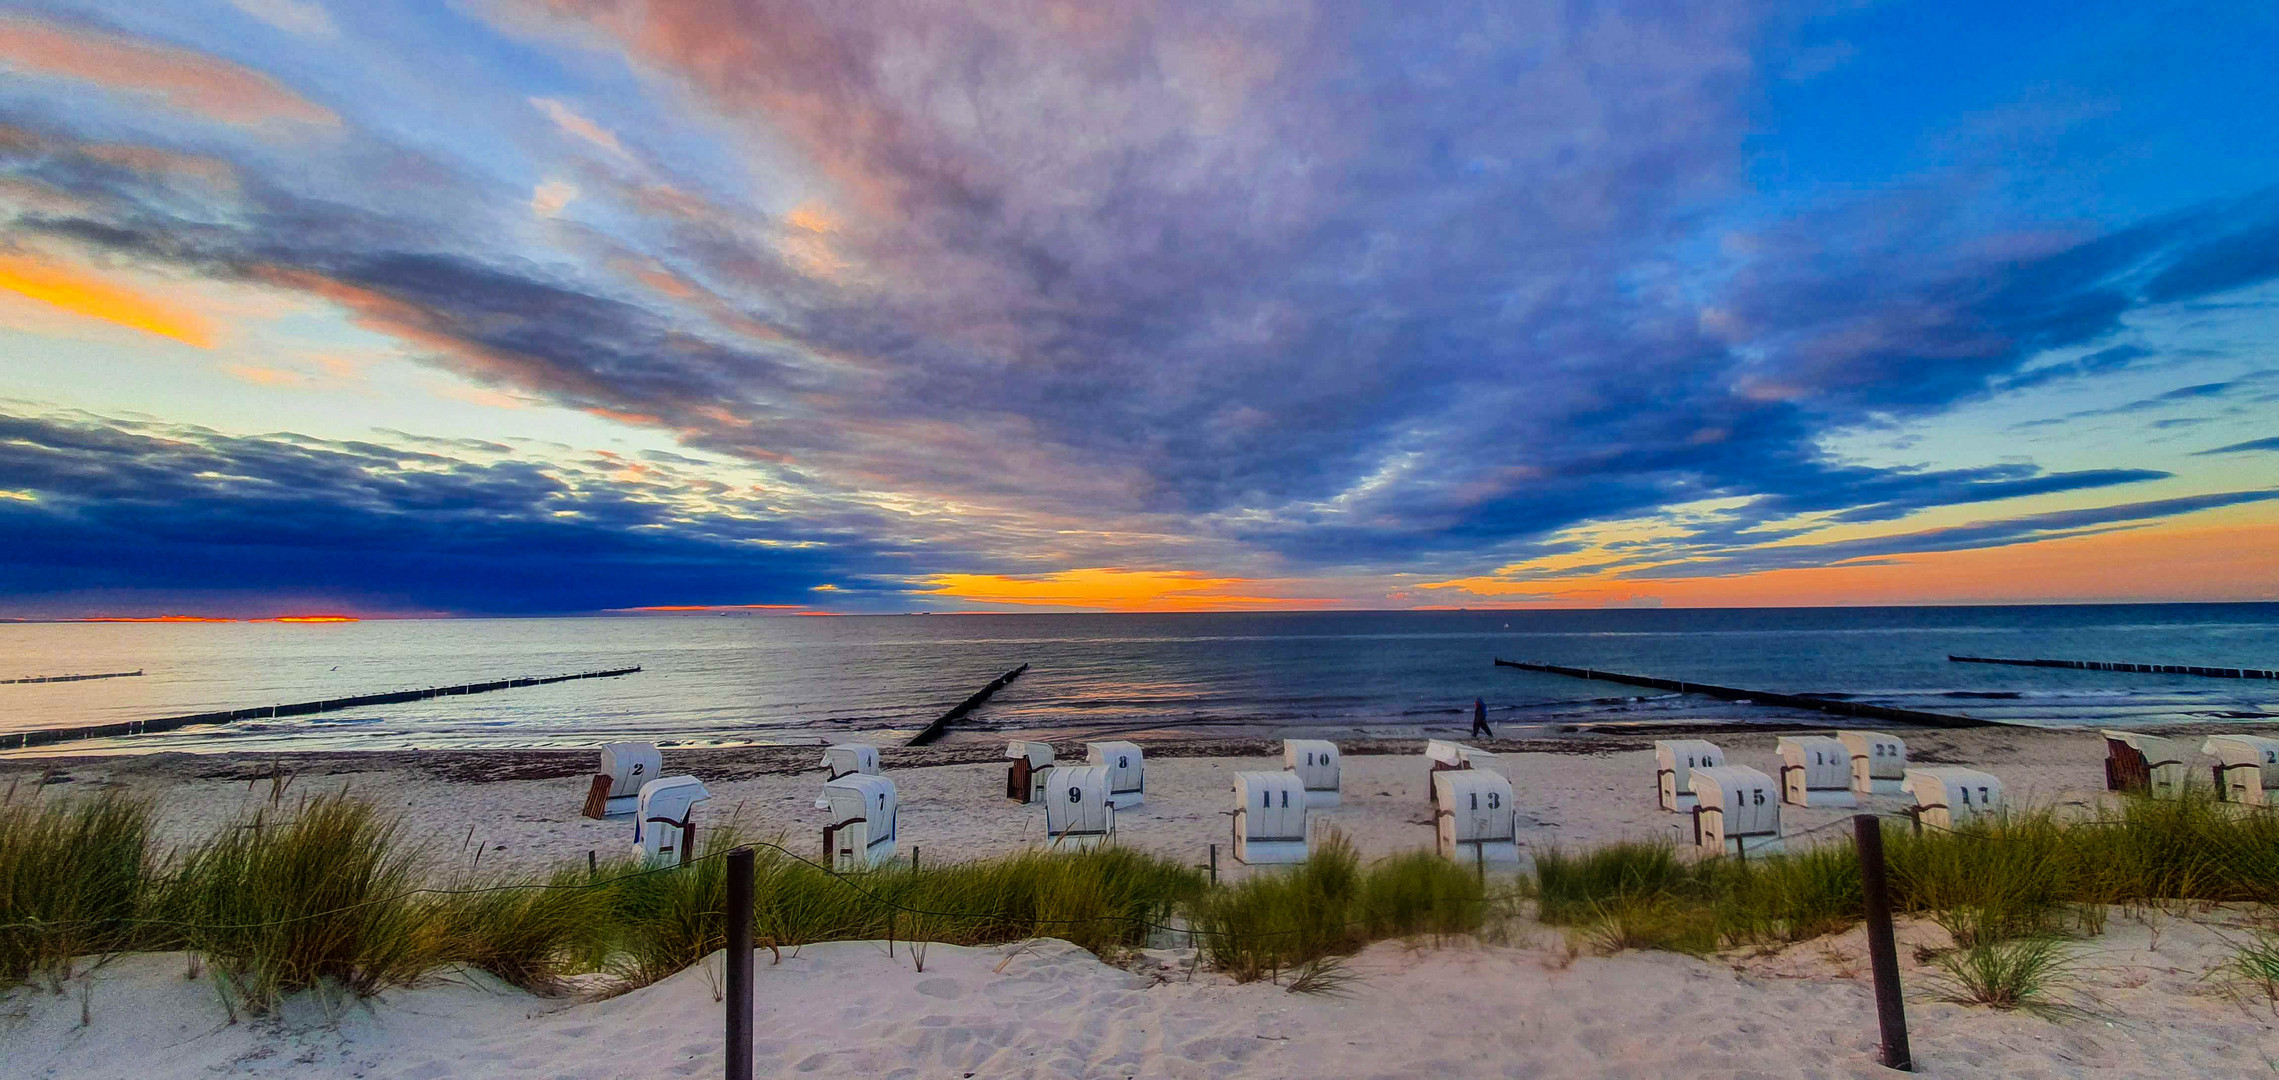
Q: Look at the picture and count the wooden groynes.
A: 5